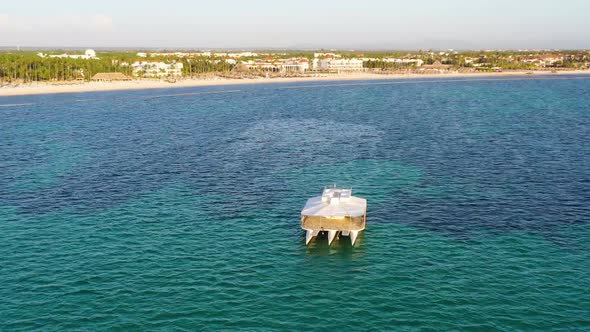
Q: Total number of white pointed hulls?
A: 3